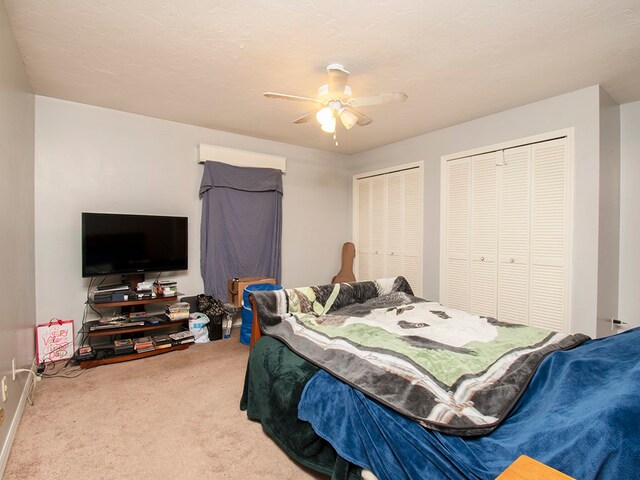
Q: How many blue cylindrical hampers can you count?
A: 1